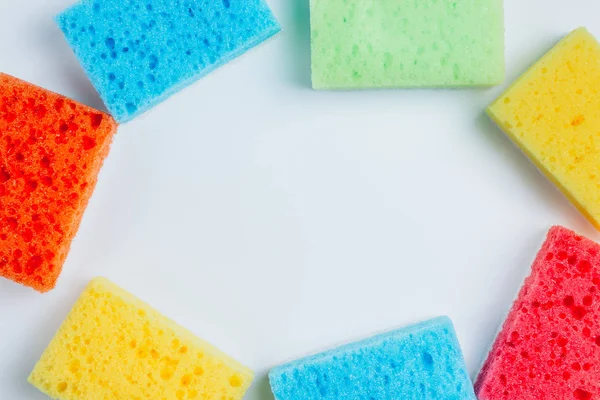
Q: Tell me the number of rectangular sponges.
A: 7